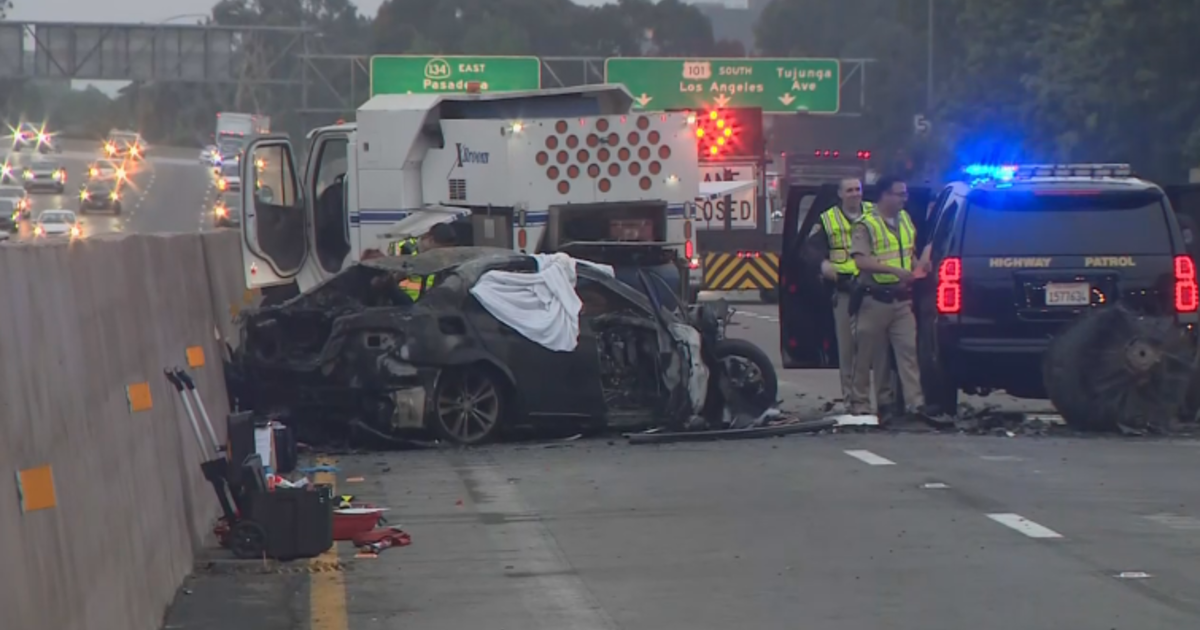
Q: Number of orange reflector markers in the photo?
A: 3